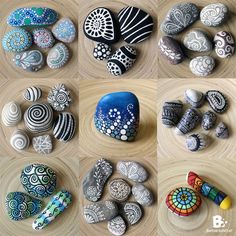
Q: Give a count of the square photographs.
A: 9